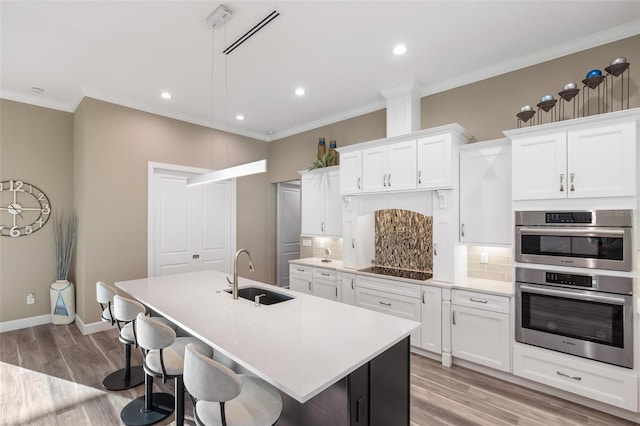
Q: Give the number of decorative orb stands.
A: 5